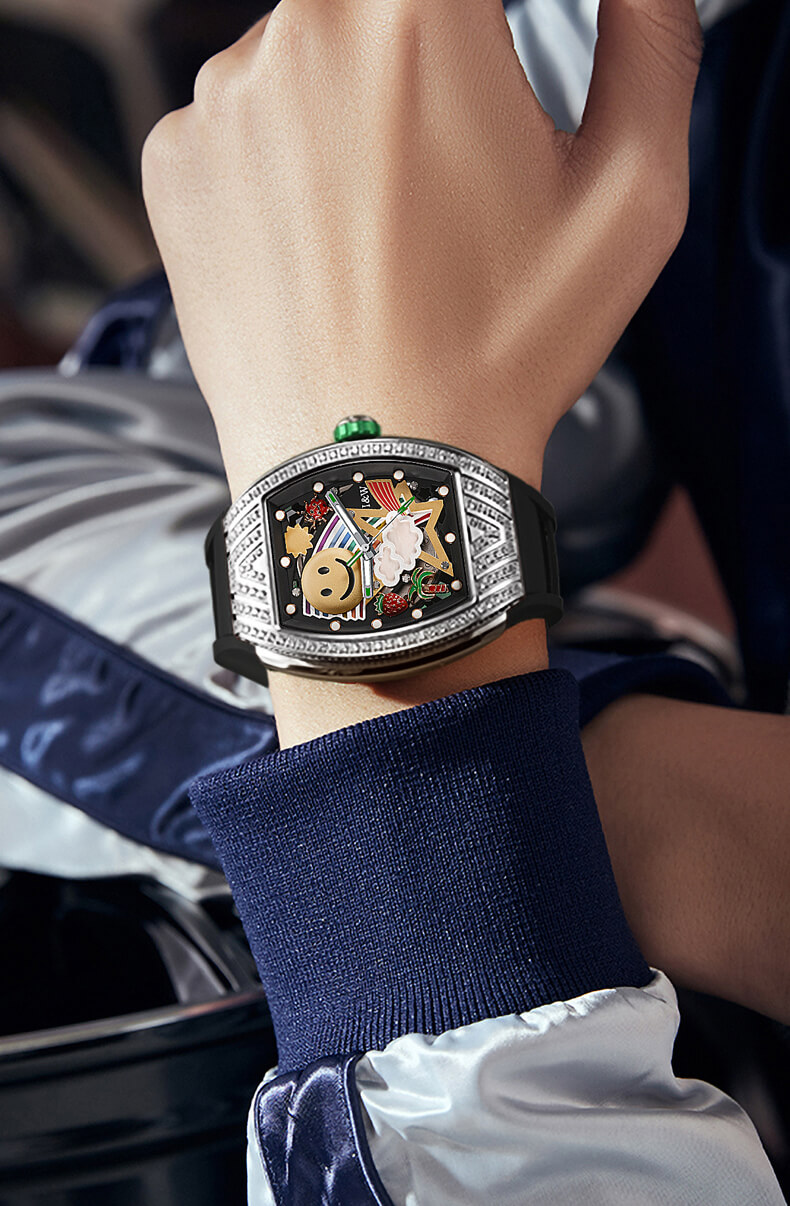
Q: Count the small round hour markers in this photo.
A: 12